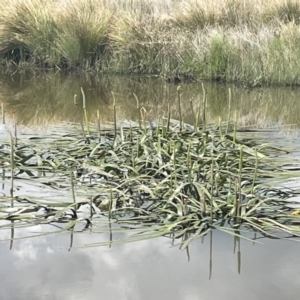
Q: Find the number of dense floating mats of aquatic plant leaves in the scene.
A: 1